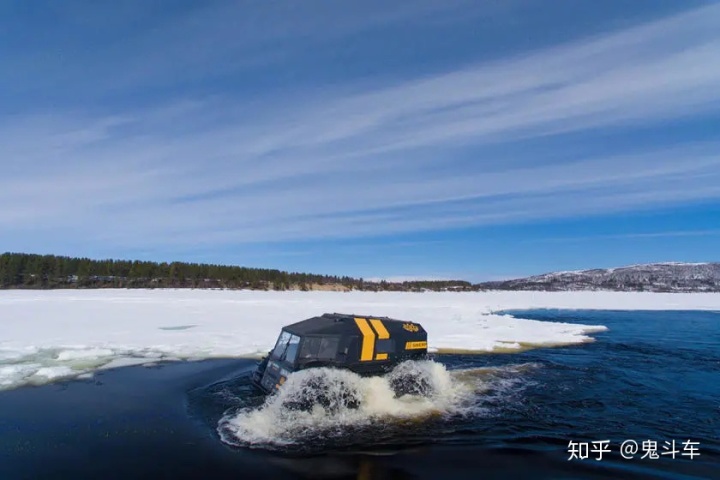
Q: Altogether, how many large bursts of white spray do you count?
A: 2